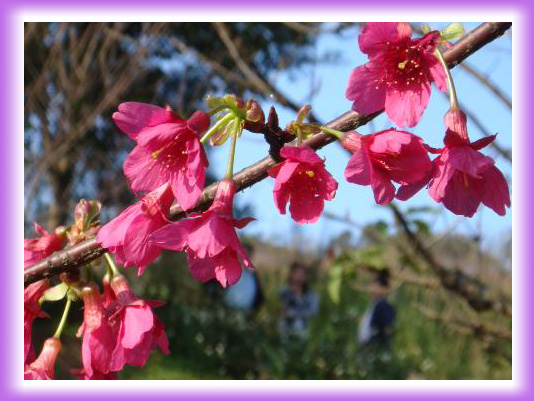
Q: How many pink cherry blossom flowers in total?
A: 12